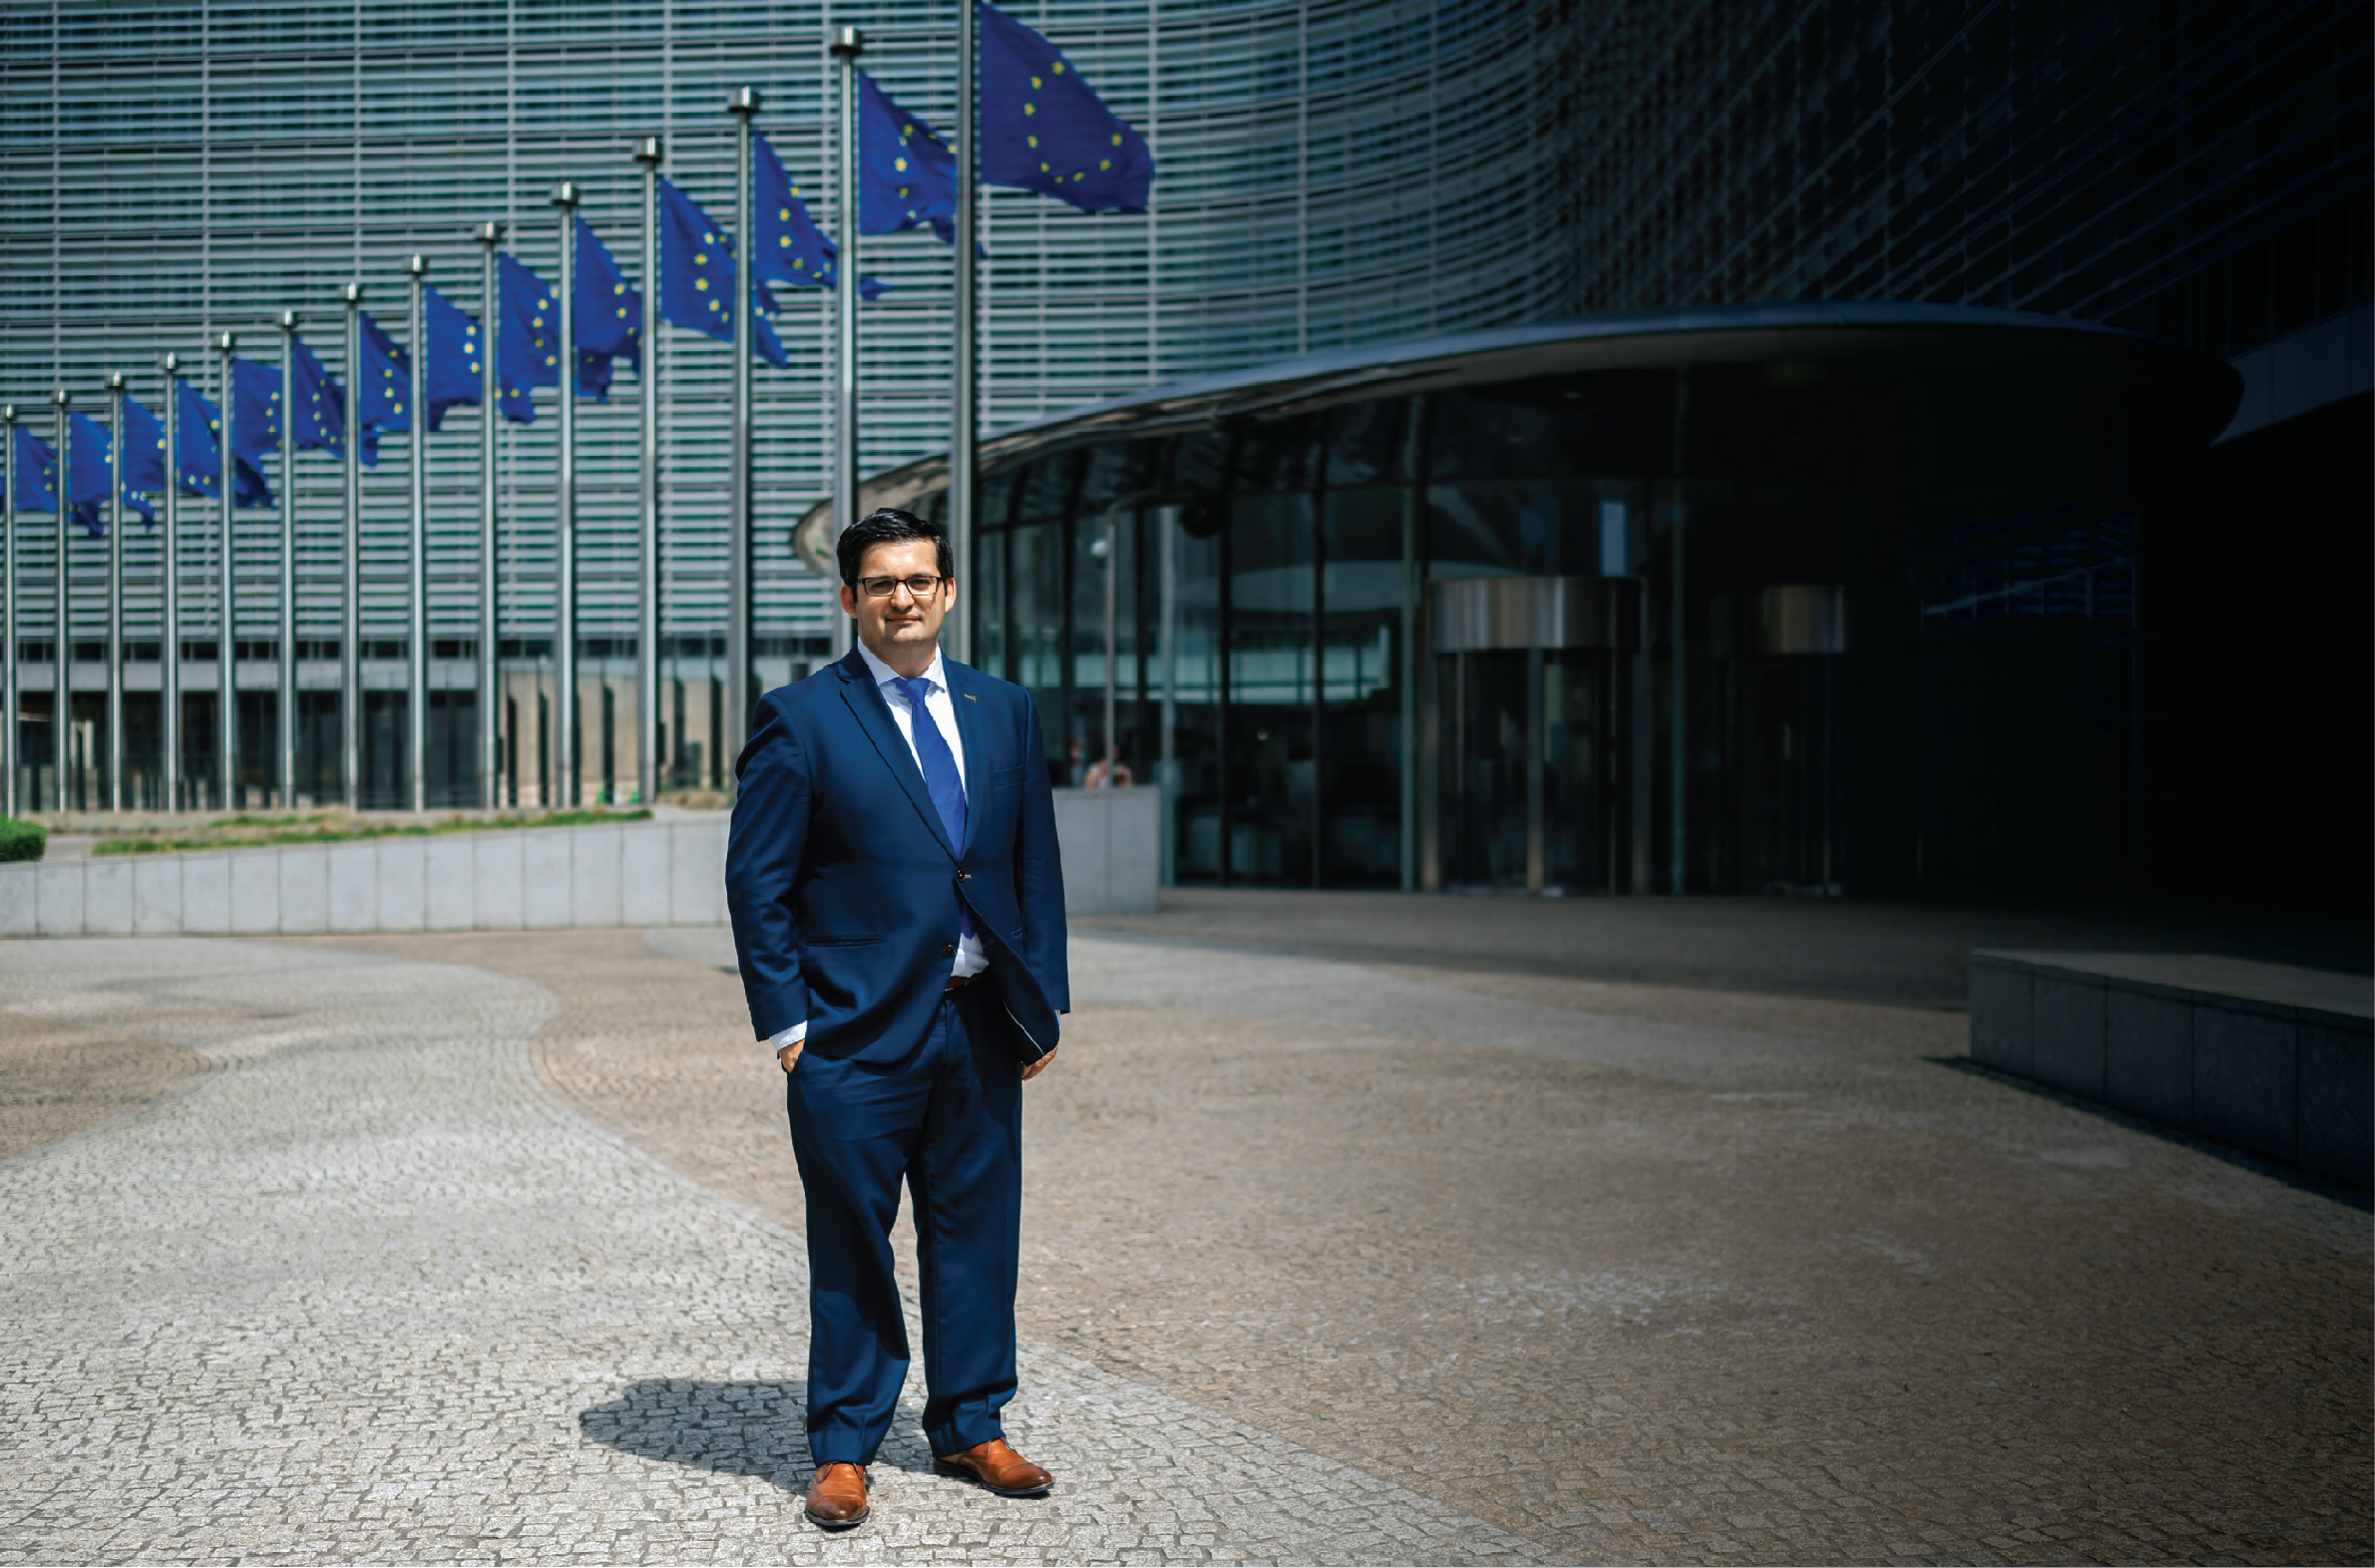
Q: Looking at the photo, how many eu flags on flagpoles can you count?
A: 14